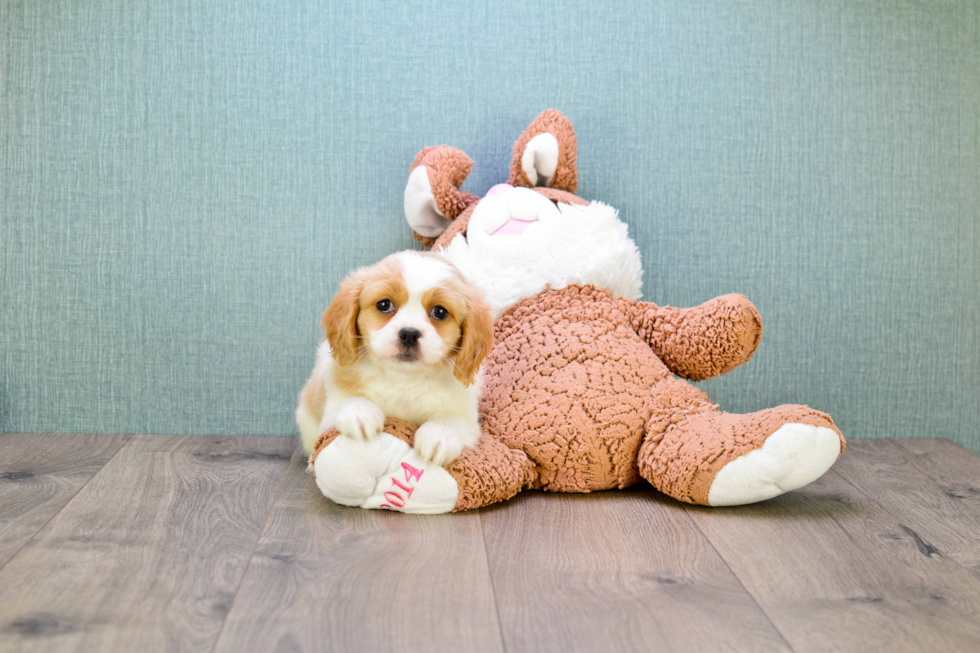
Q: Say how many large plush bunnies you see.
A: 1